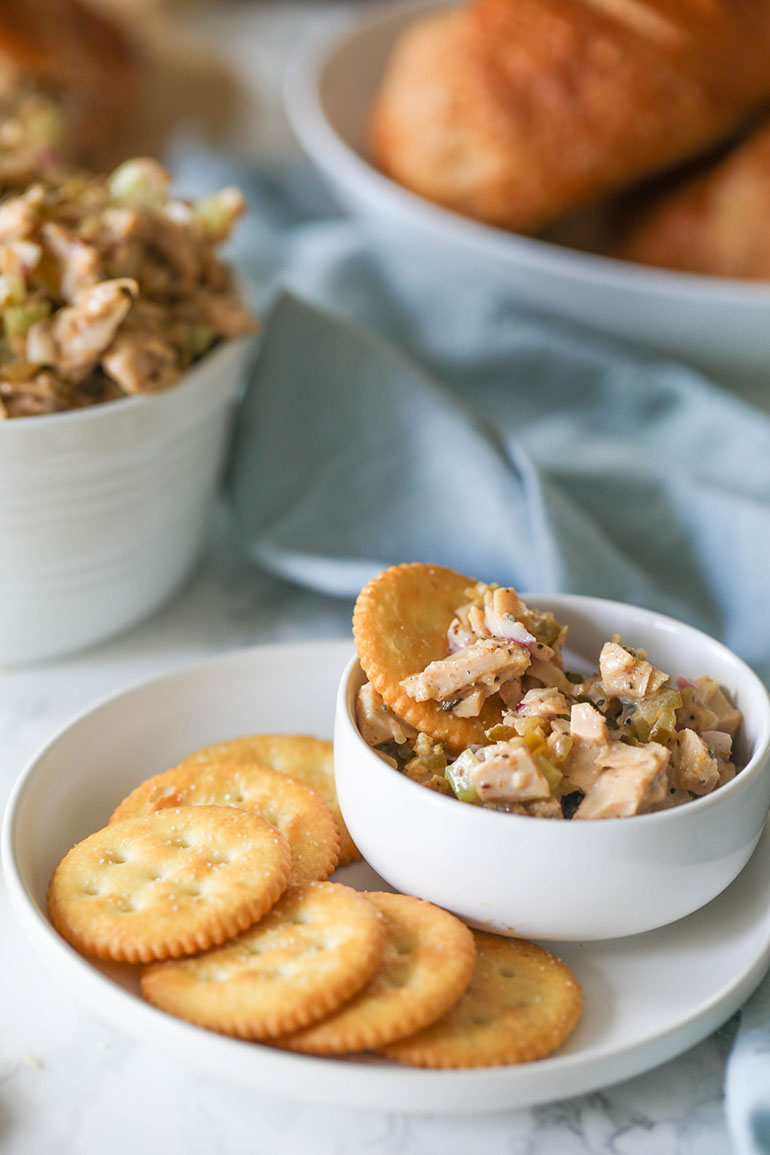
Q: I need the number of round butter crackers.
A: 7